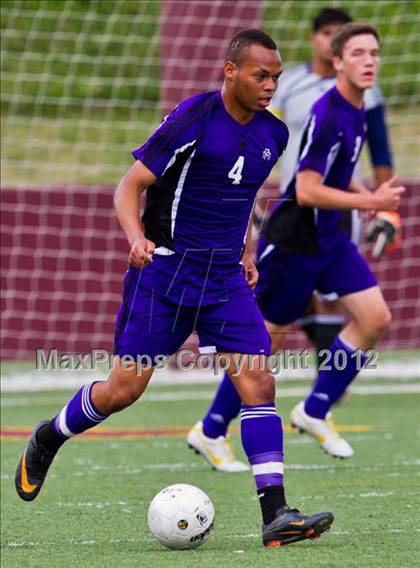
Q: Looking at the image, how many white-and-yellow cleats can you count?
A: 2